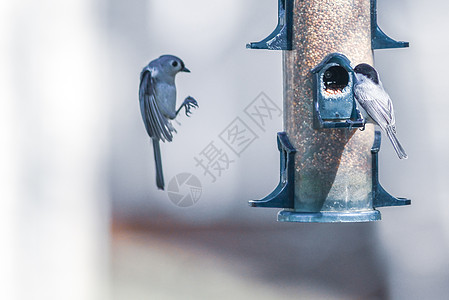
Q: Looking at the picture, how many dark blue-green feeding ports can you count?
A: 5